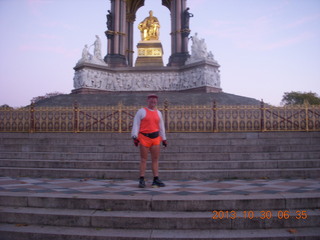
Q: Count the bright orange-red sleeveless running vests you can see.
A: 1